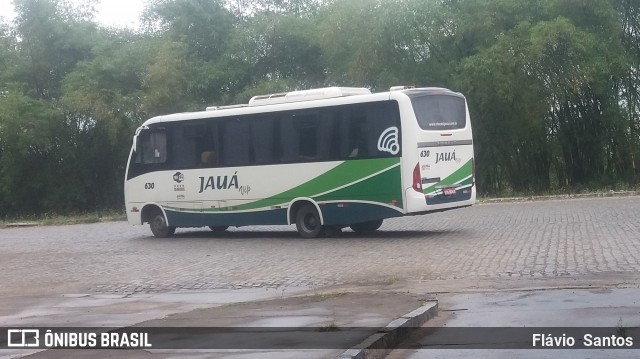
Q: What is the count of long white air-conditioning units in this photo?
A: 1